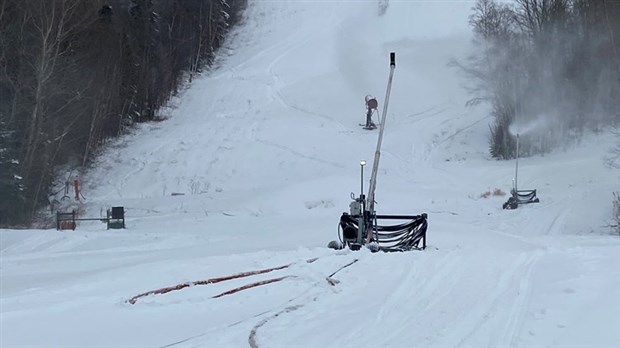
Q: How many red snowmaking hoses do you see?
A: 2